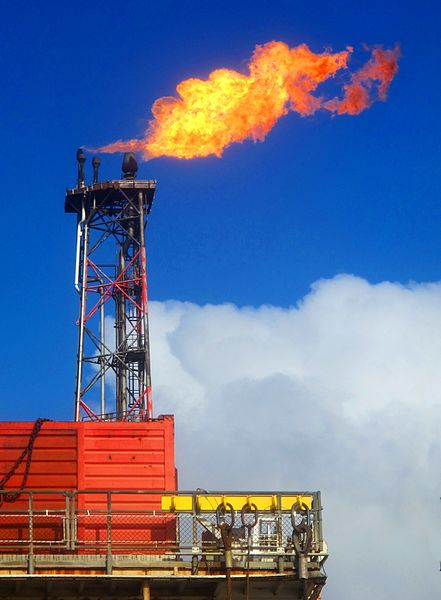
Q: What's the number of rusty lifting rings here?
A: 3